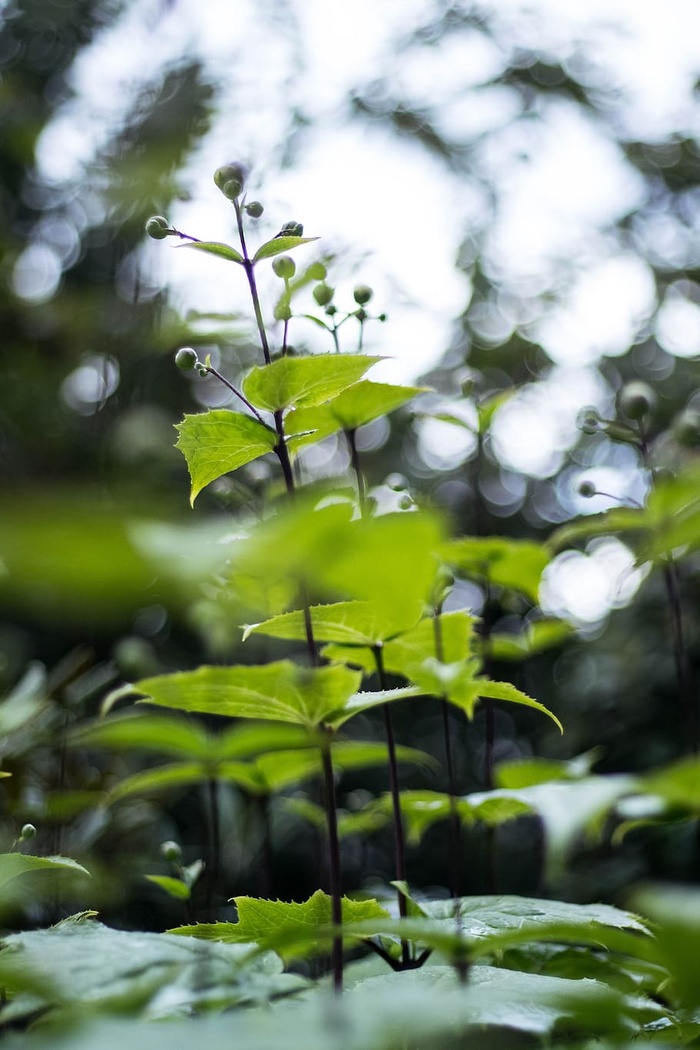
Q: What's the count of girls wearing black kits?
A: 0